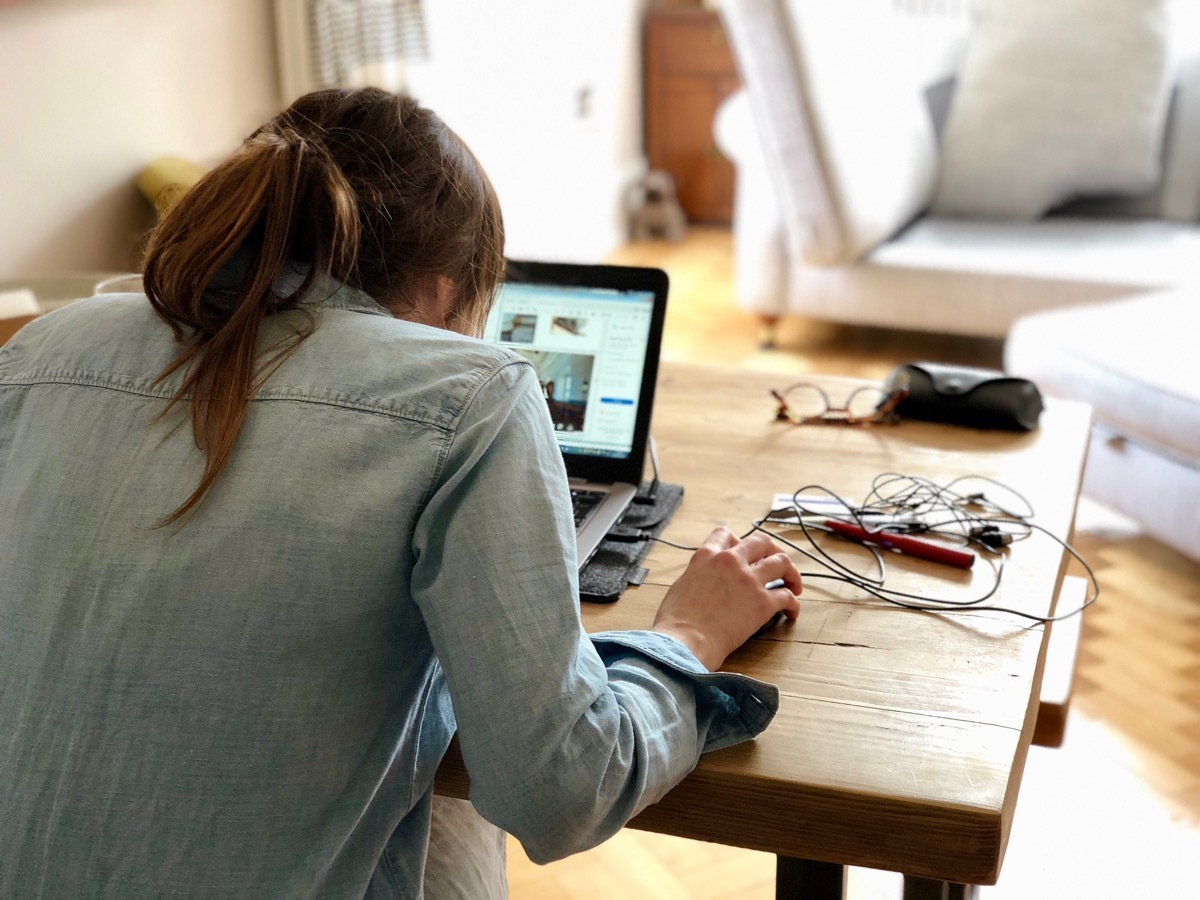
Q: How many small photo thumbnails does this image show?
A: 2